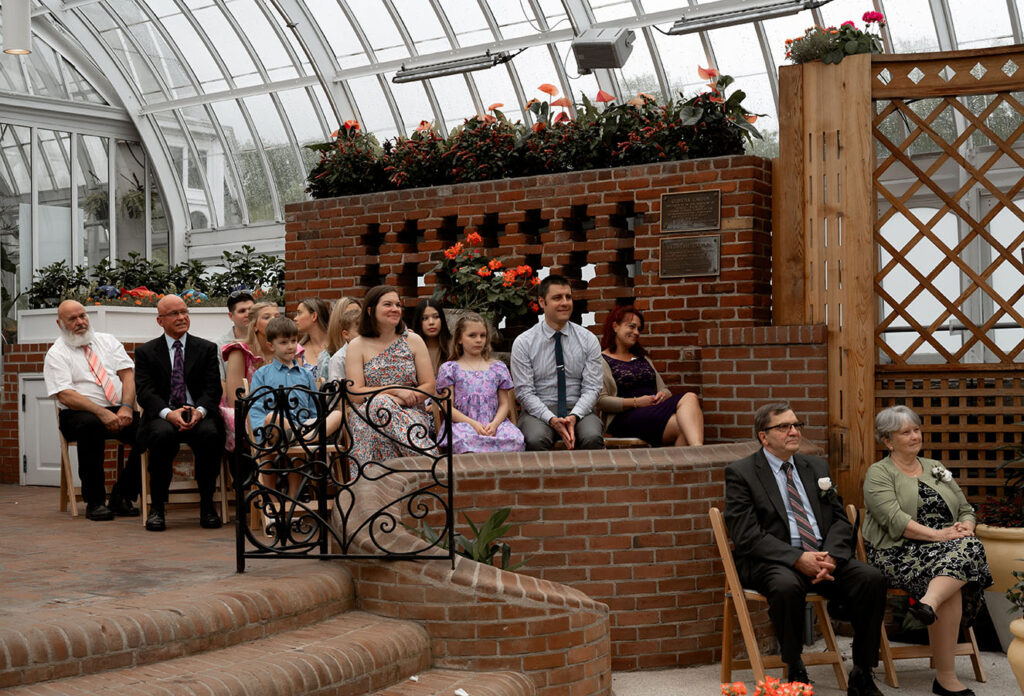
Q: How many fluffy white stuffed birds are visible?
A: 0